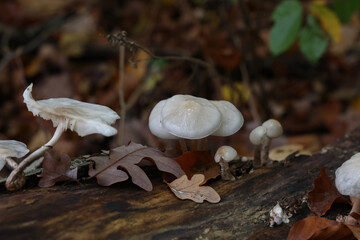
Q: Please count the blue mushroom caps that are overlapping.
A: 0